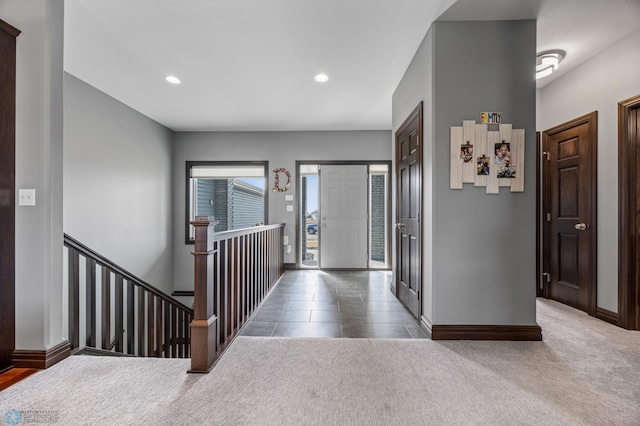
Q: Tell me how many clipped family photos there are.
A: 4